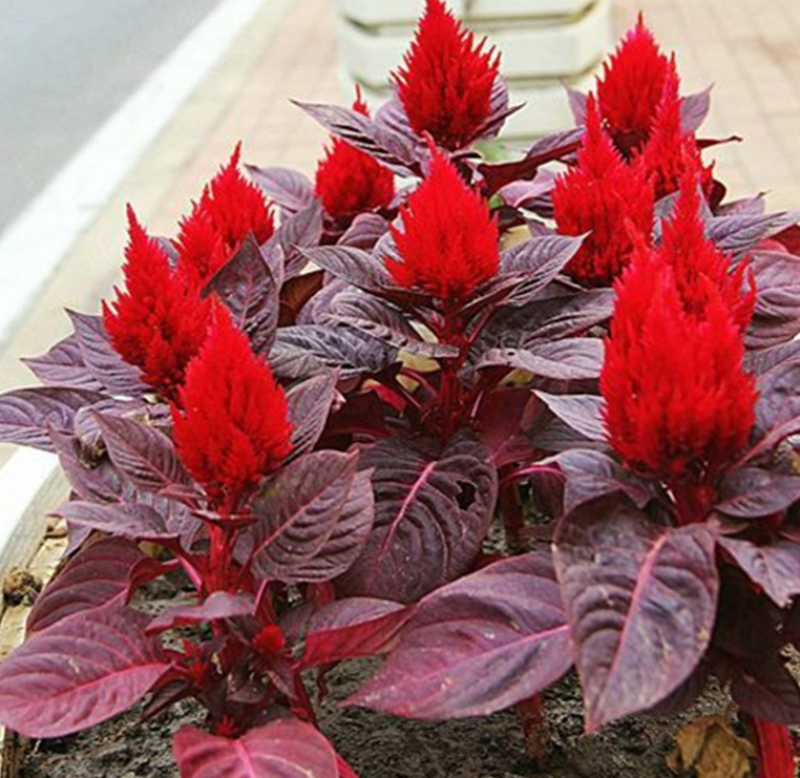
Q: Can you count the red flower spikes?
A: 11